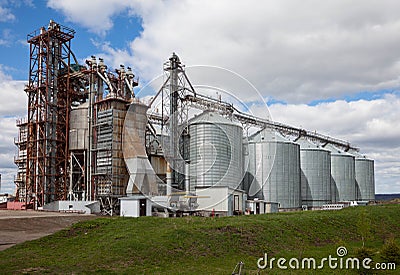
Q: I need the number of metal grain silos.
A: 5